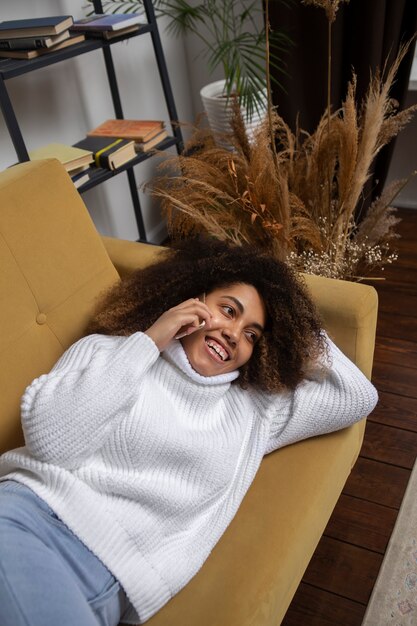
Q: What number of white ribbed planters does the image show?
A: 1